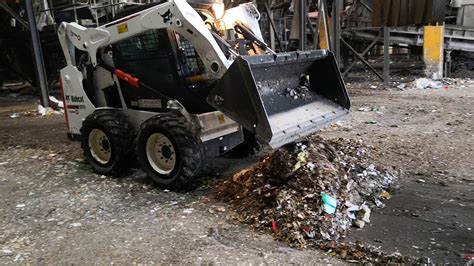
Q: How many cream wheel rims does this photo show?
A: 2